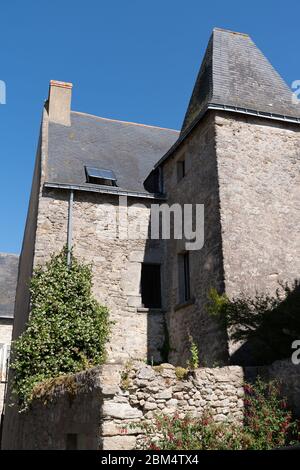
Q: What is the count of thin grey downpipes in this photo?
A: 1